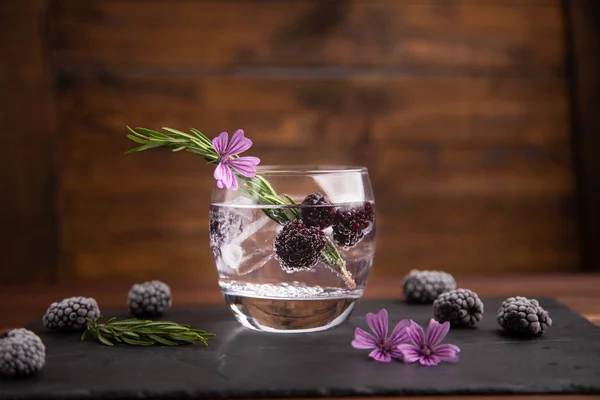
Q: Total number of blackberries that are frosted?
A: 6